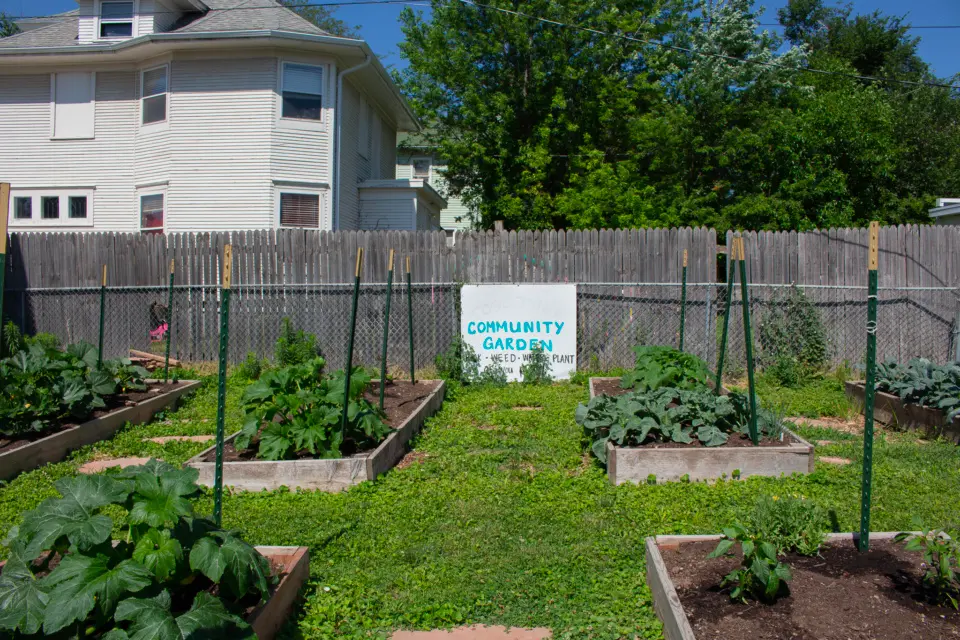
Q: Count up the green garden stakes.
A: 11